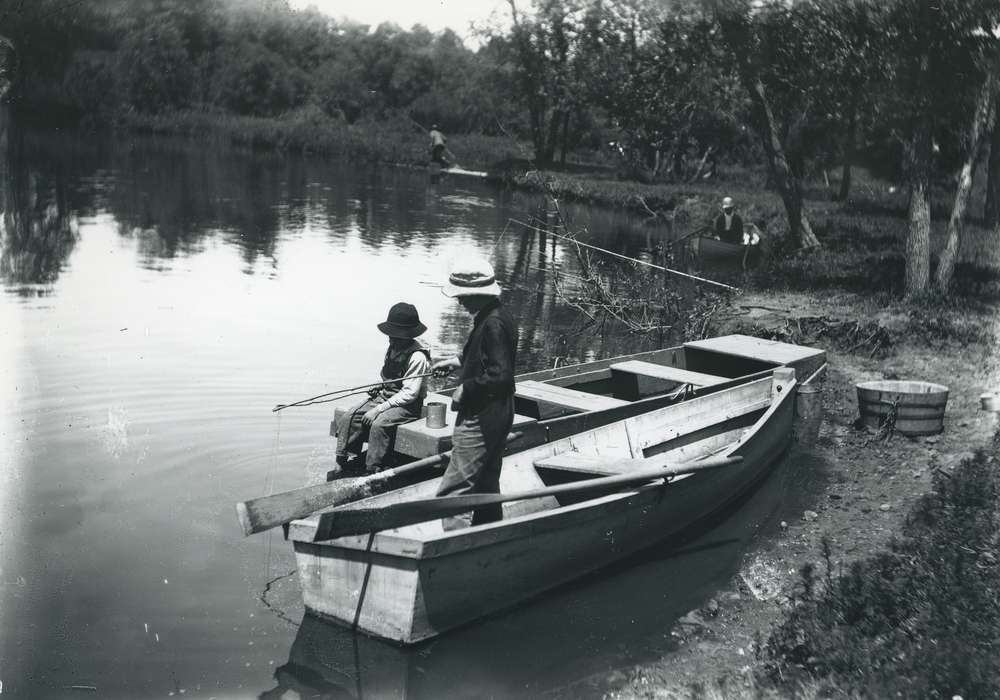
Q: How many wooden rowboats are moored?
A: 2